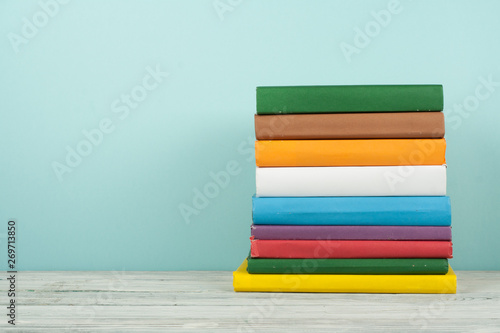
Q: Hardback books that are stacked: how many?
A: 9